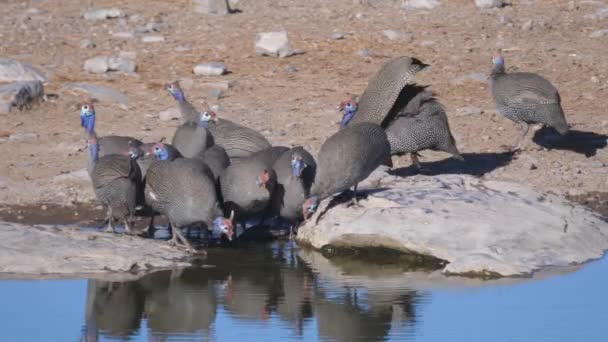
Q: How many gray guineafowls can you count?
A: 12